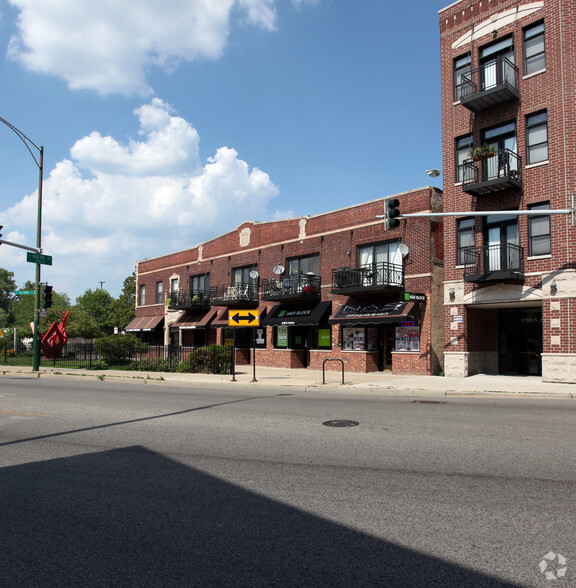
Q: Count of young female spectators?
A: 0